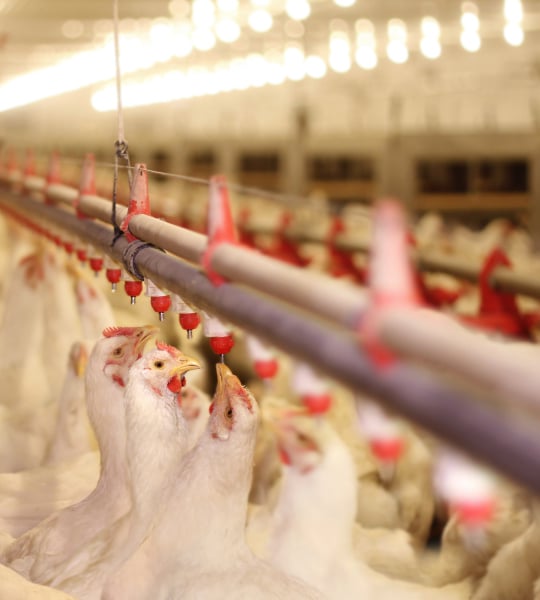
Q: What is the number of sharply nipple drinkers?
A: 5